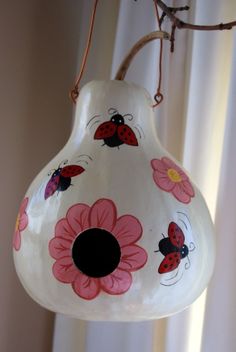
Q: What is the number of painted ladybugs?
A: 3